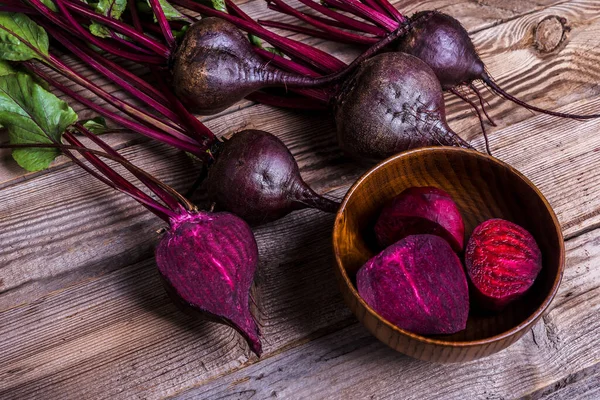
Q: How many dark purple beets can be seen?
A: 4